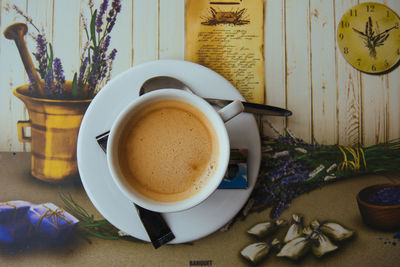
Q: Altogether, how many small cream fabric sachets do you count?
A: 6